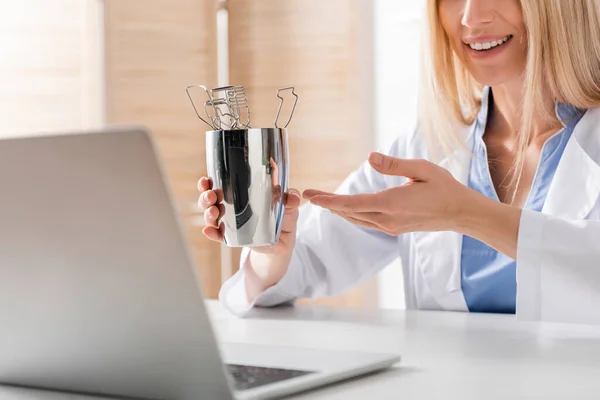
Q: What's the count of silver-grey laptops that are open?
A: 1